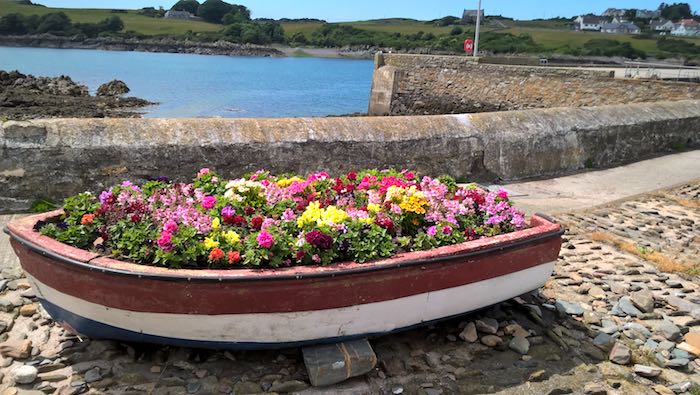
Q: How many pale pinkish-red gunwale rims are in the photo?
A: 1